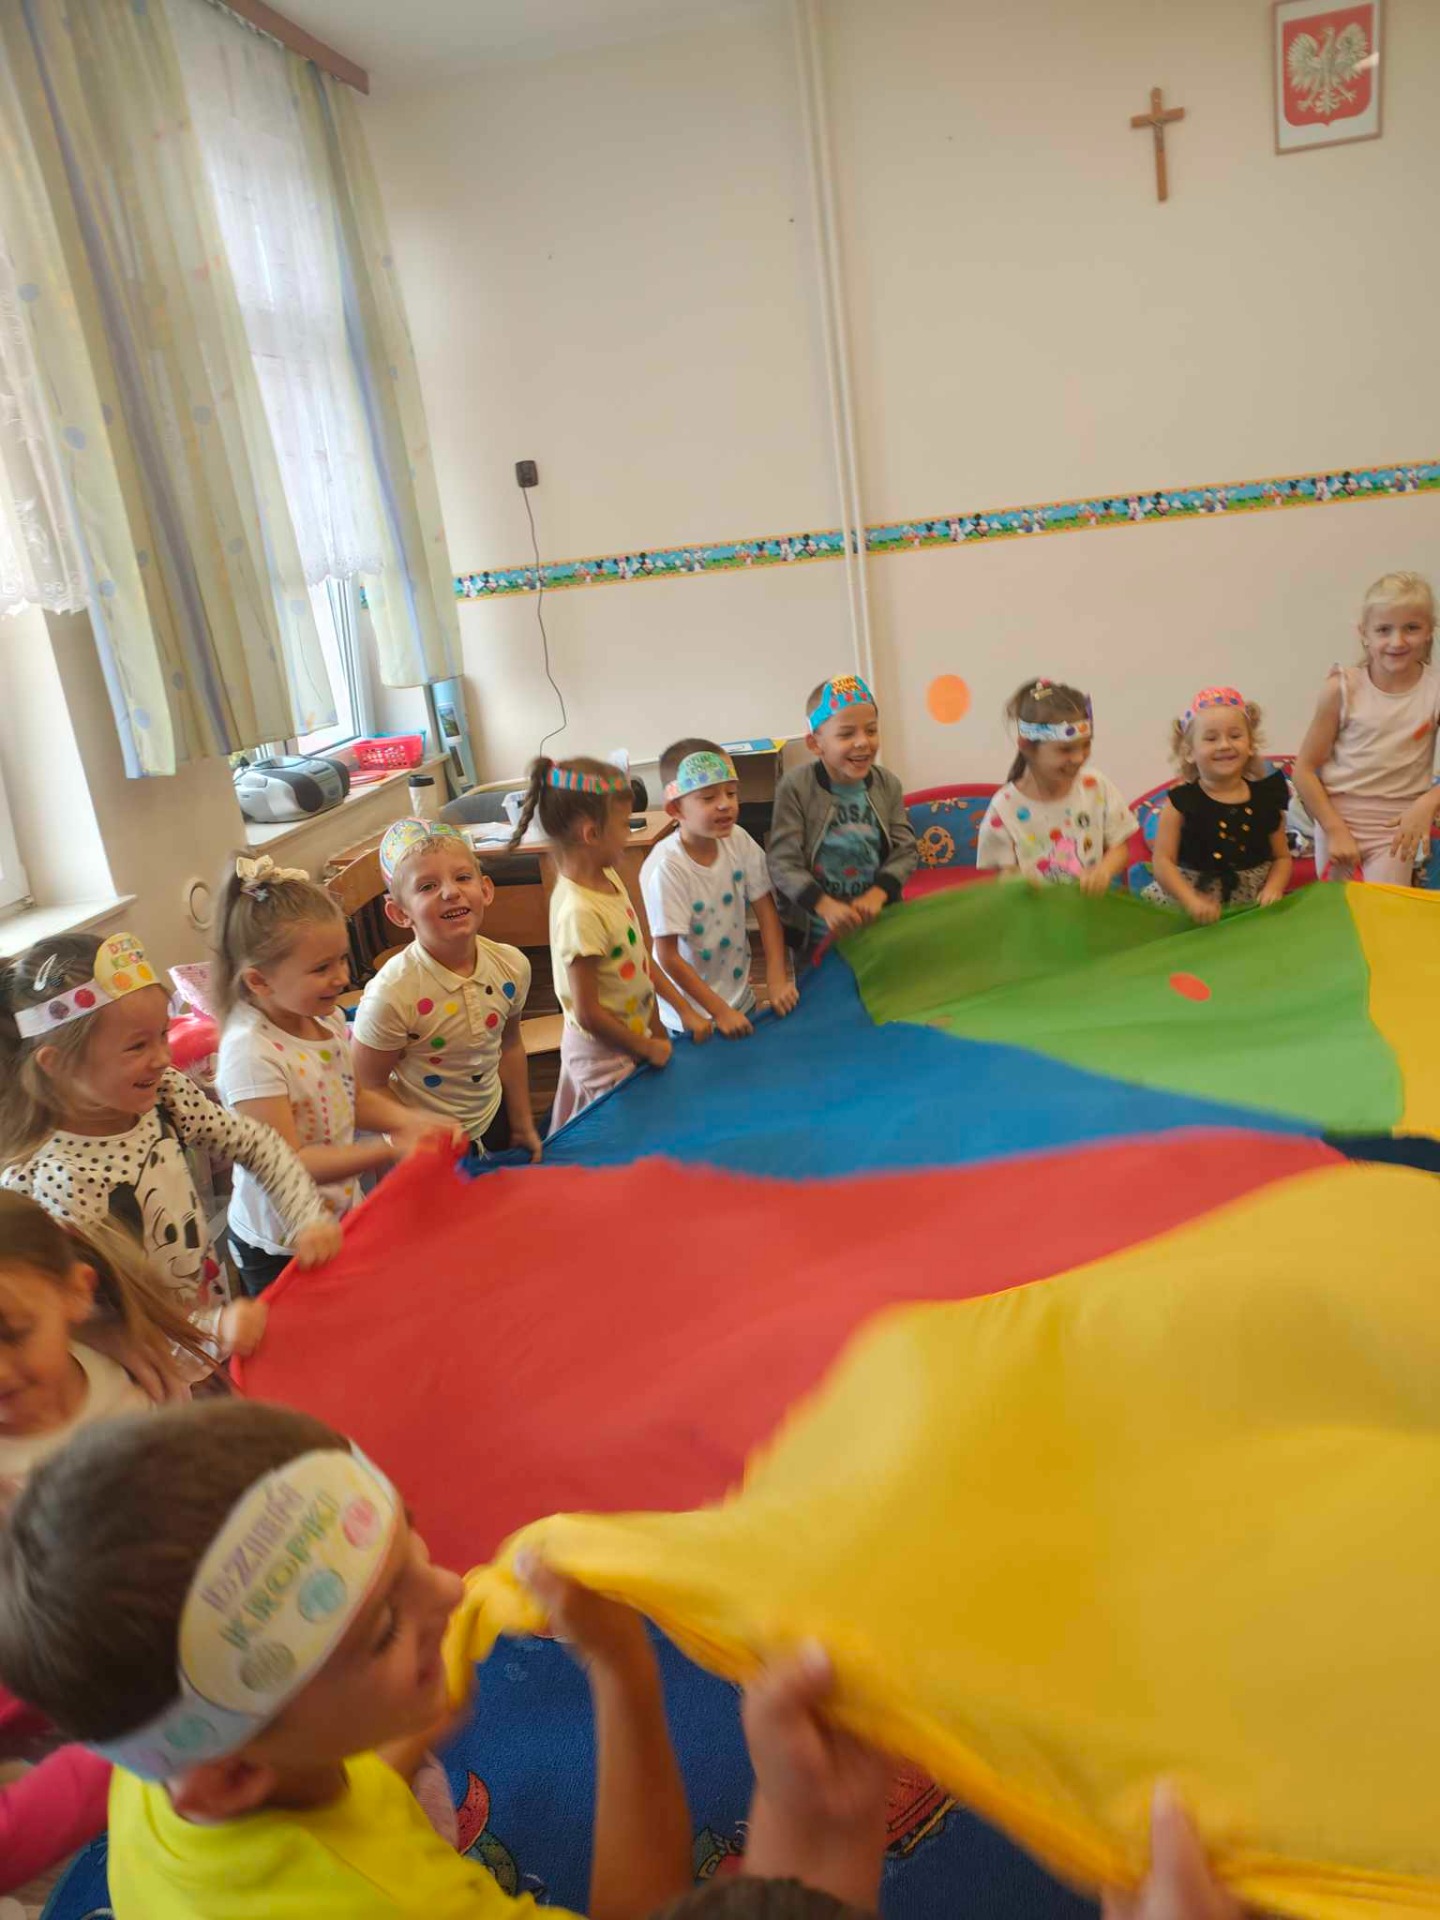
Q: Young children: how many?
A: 11